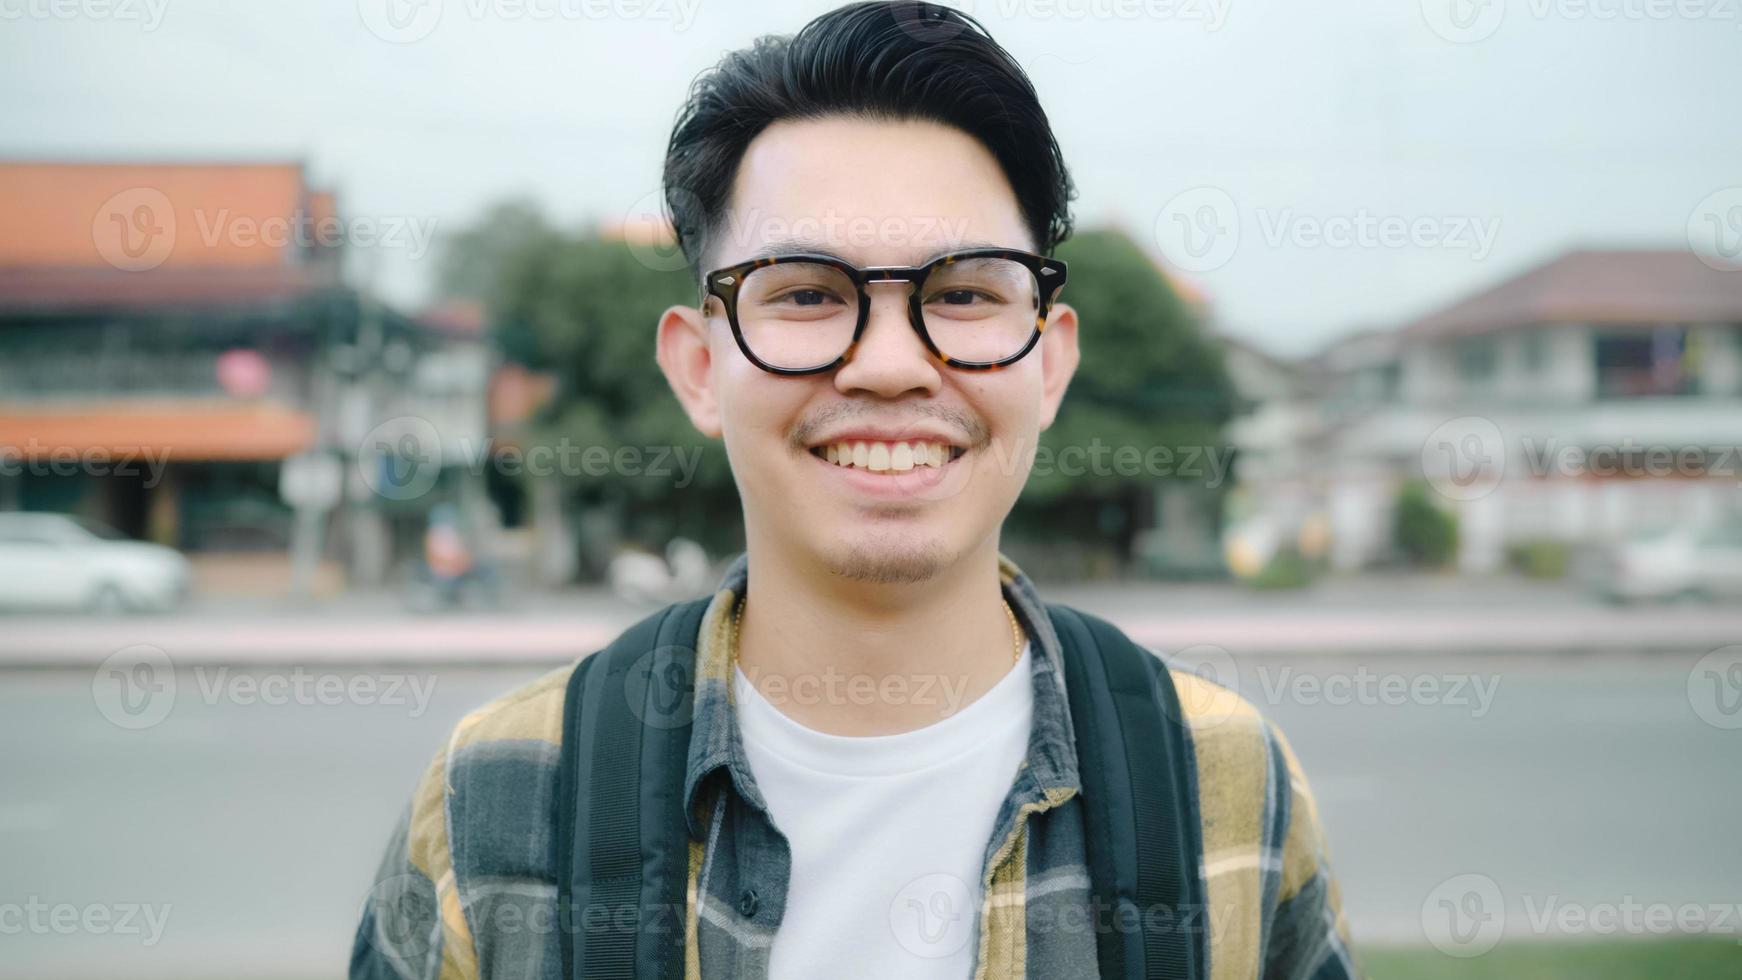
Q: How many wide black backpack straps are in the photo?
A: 2